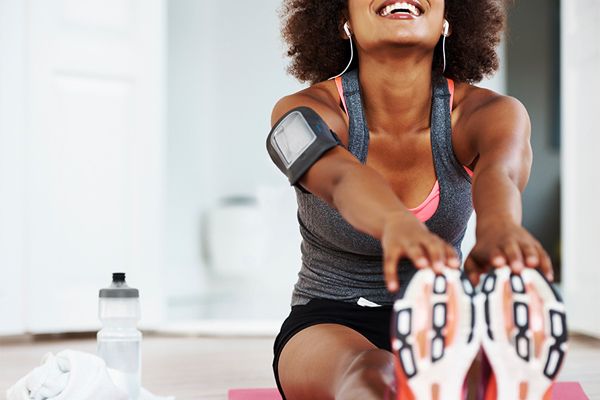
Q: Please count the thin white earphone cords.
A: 2